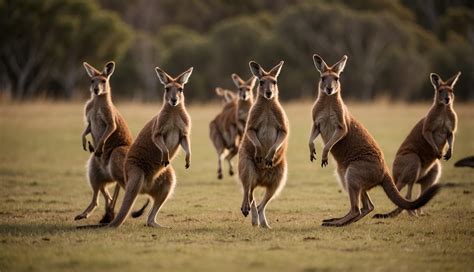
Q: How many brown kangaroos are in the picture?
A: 7